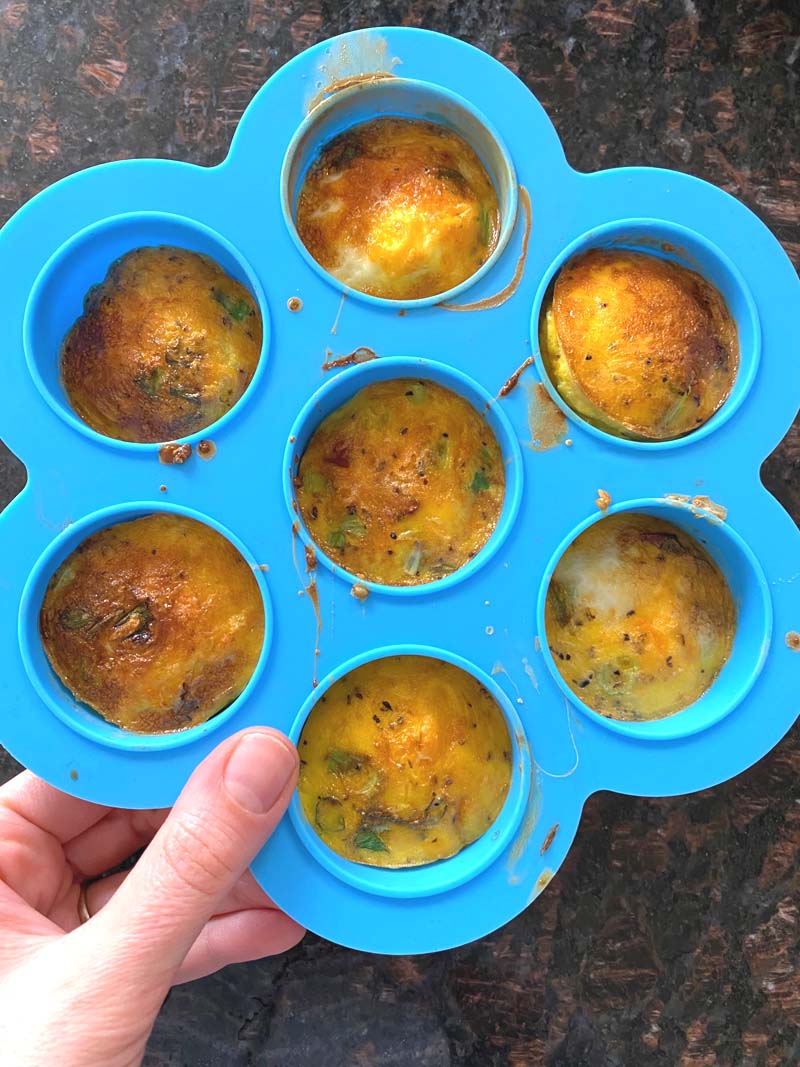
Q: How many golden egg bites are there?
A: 7